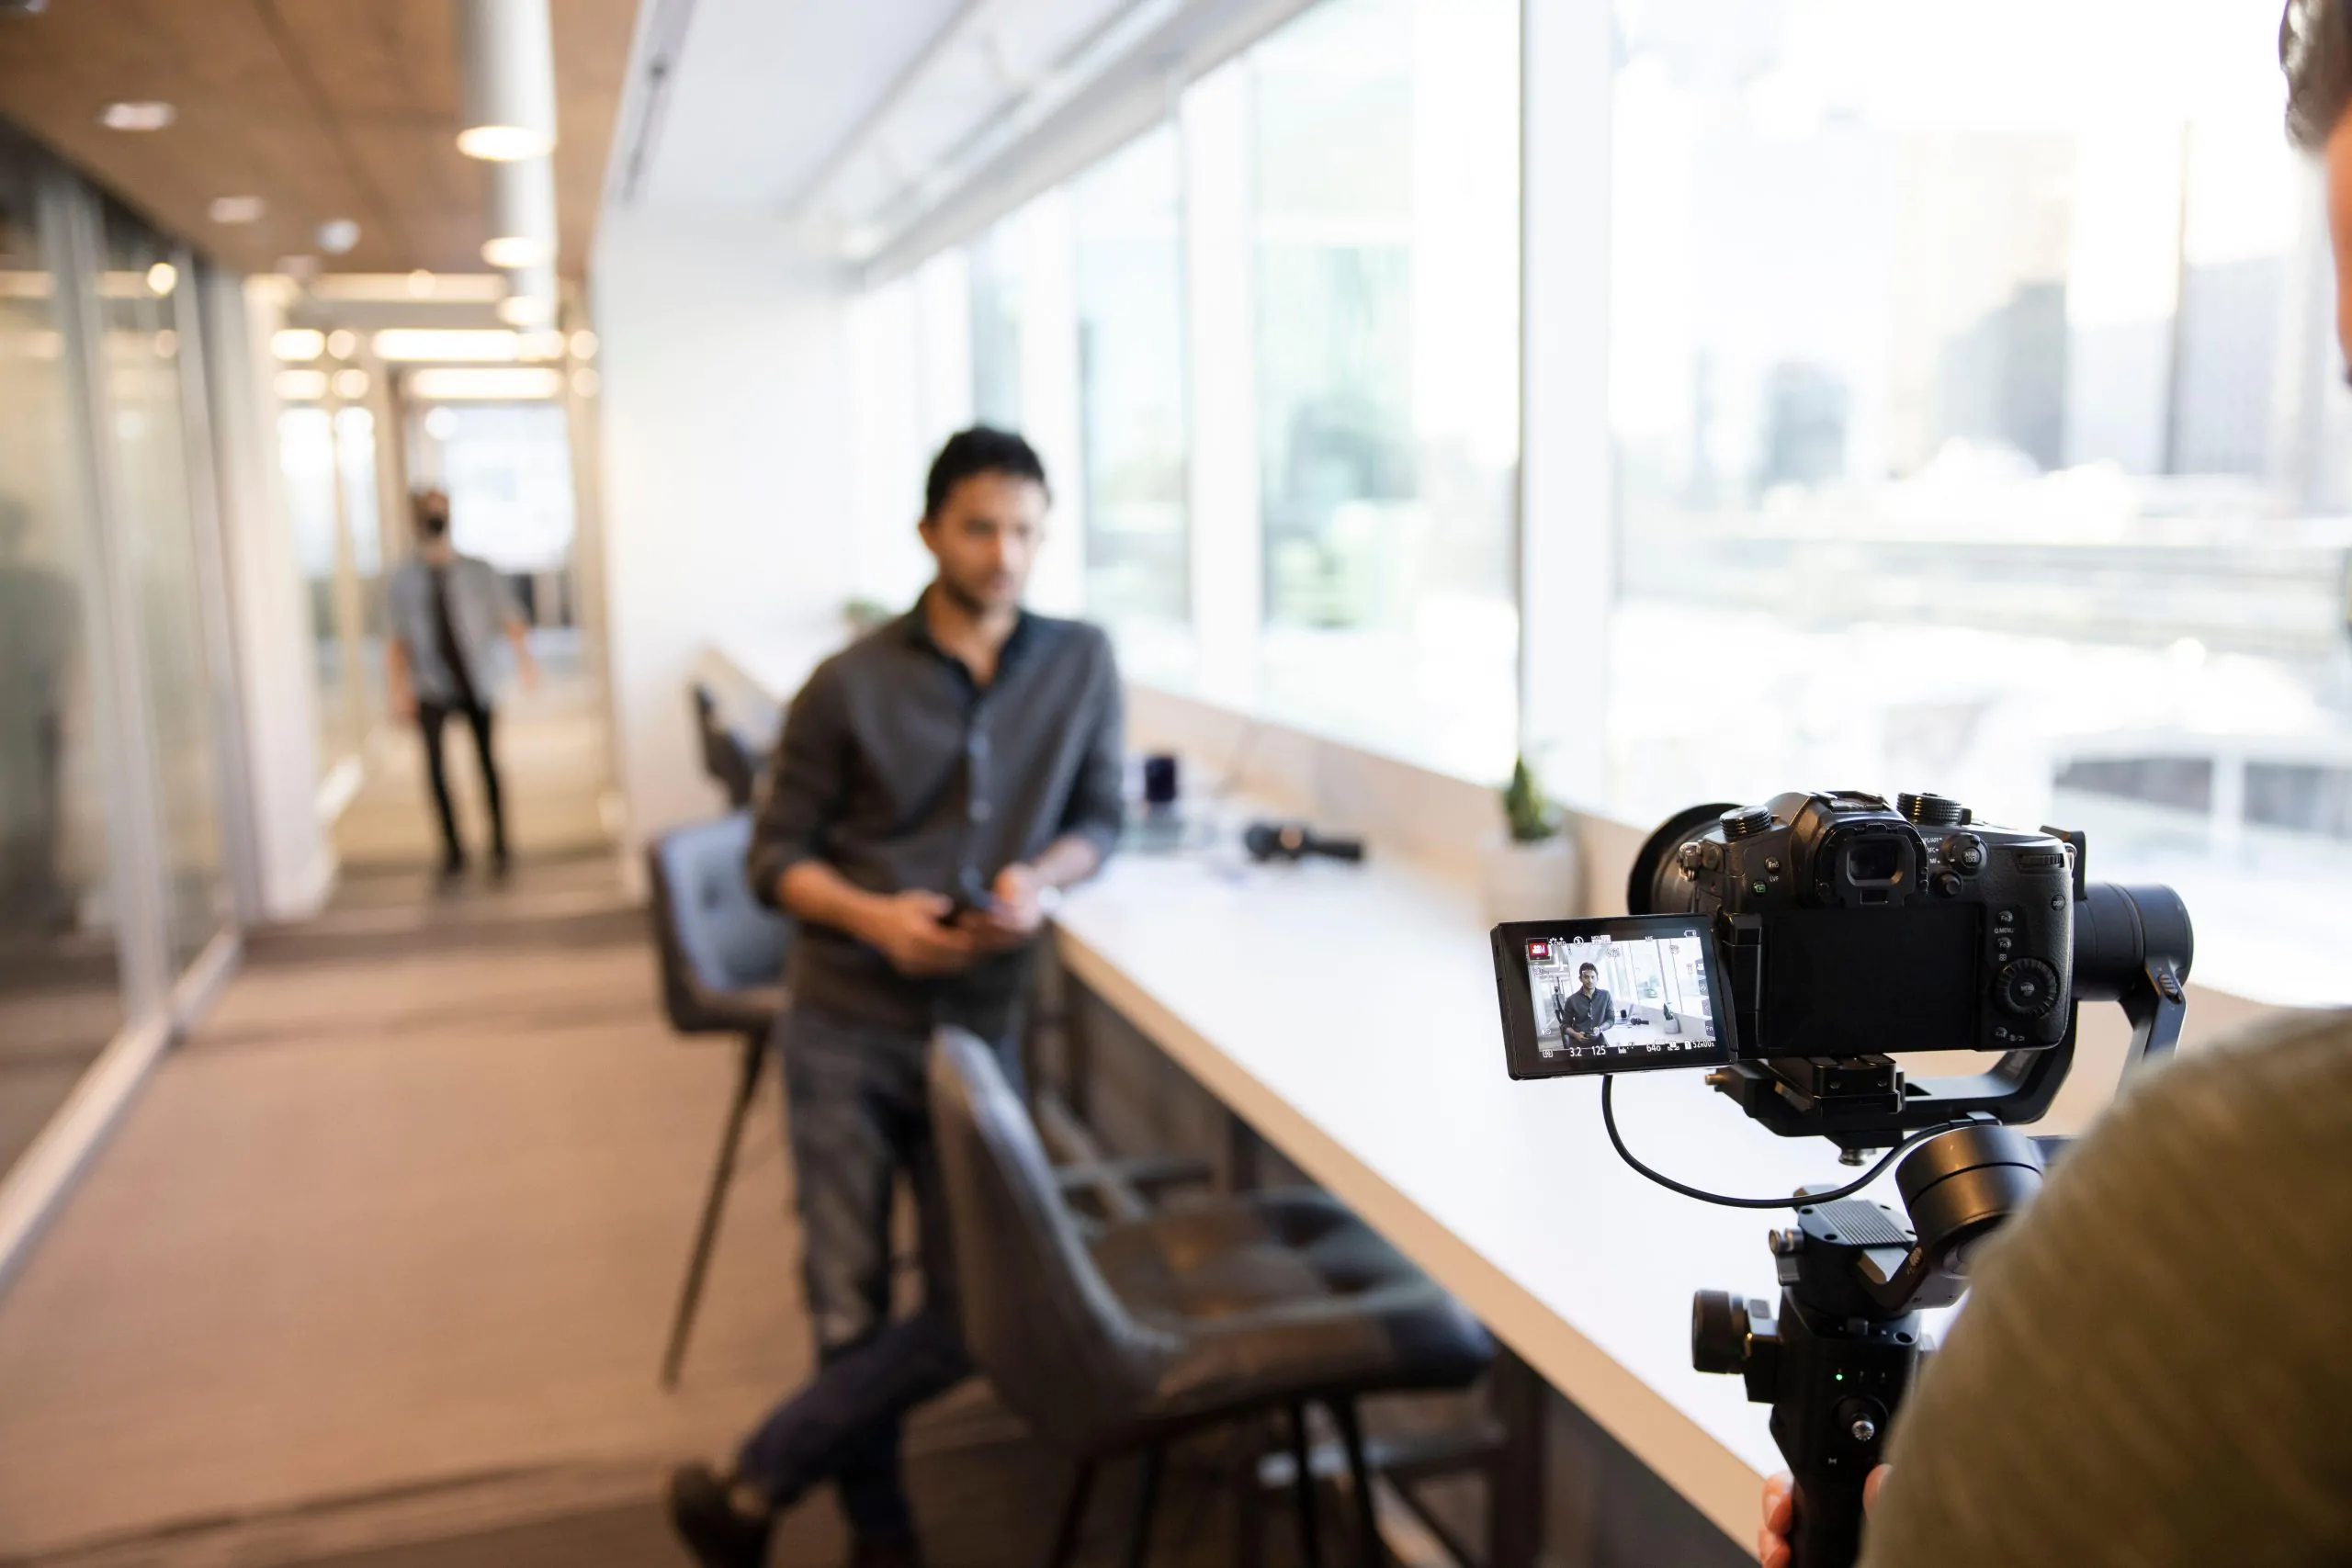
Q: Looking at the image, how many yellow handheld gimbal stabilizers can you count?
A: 0